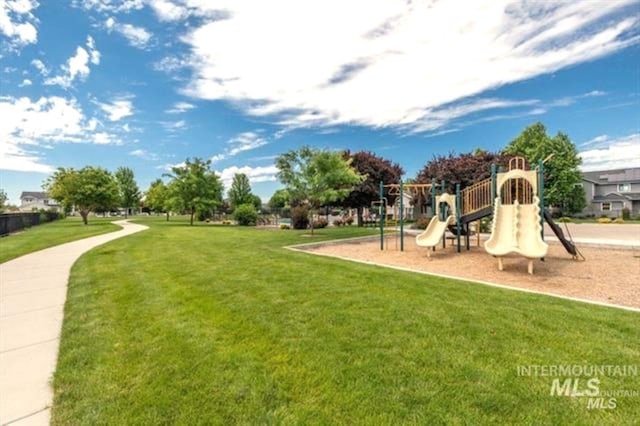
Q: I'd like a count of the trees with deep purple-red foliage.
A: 2